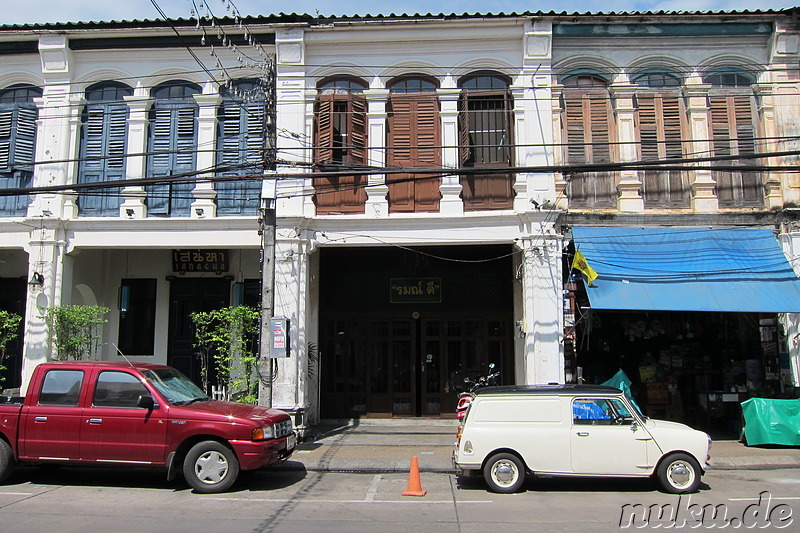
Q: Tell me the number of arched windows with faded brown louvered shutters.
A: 3